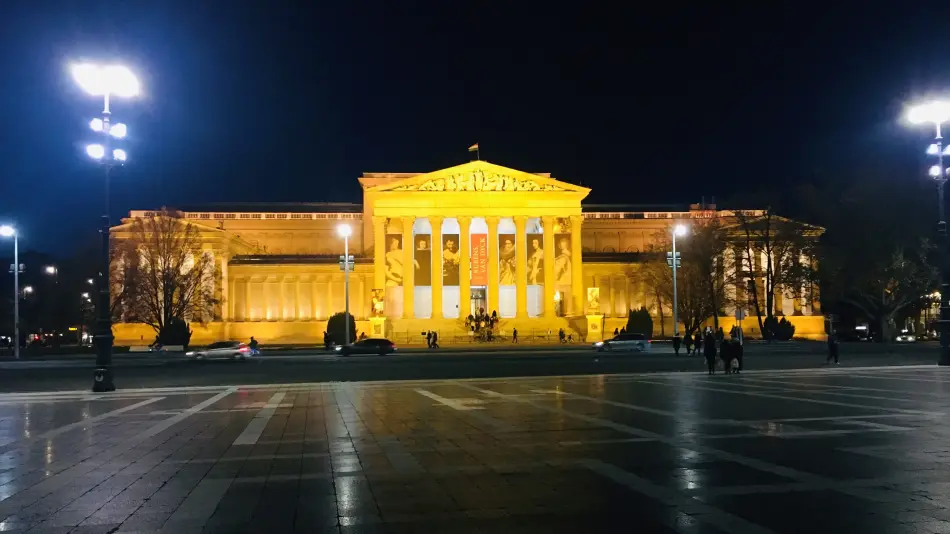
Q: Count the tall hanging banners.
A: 7